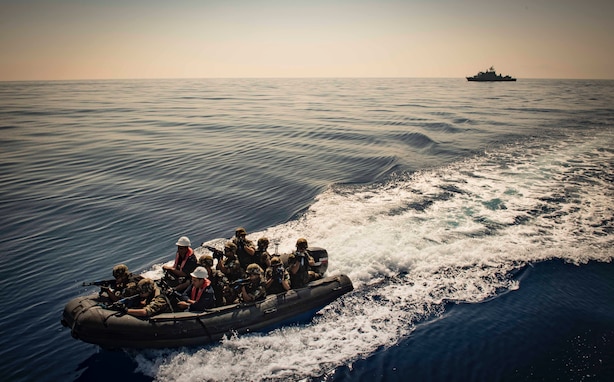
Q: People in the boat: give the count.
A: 11